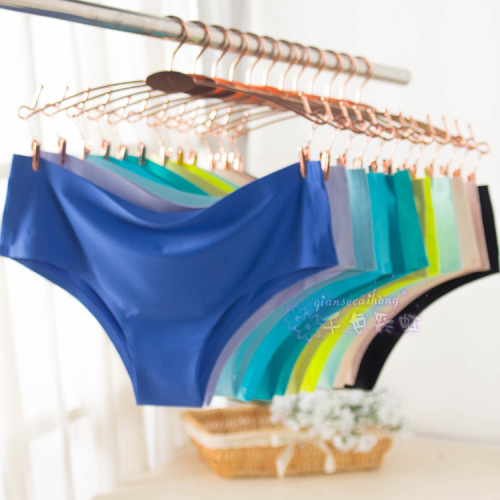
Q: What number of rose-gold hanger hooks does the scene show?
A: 12